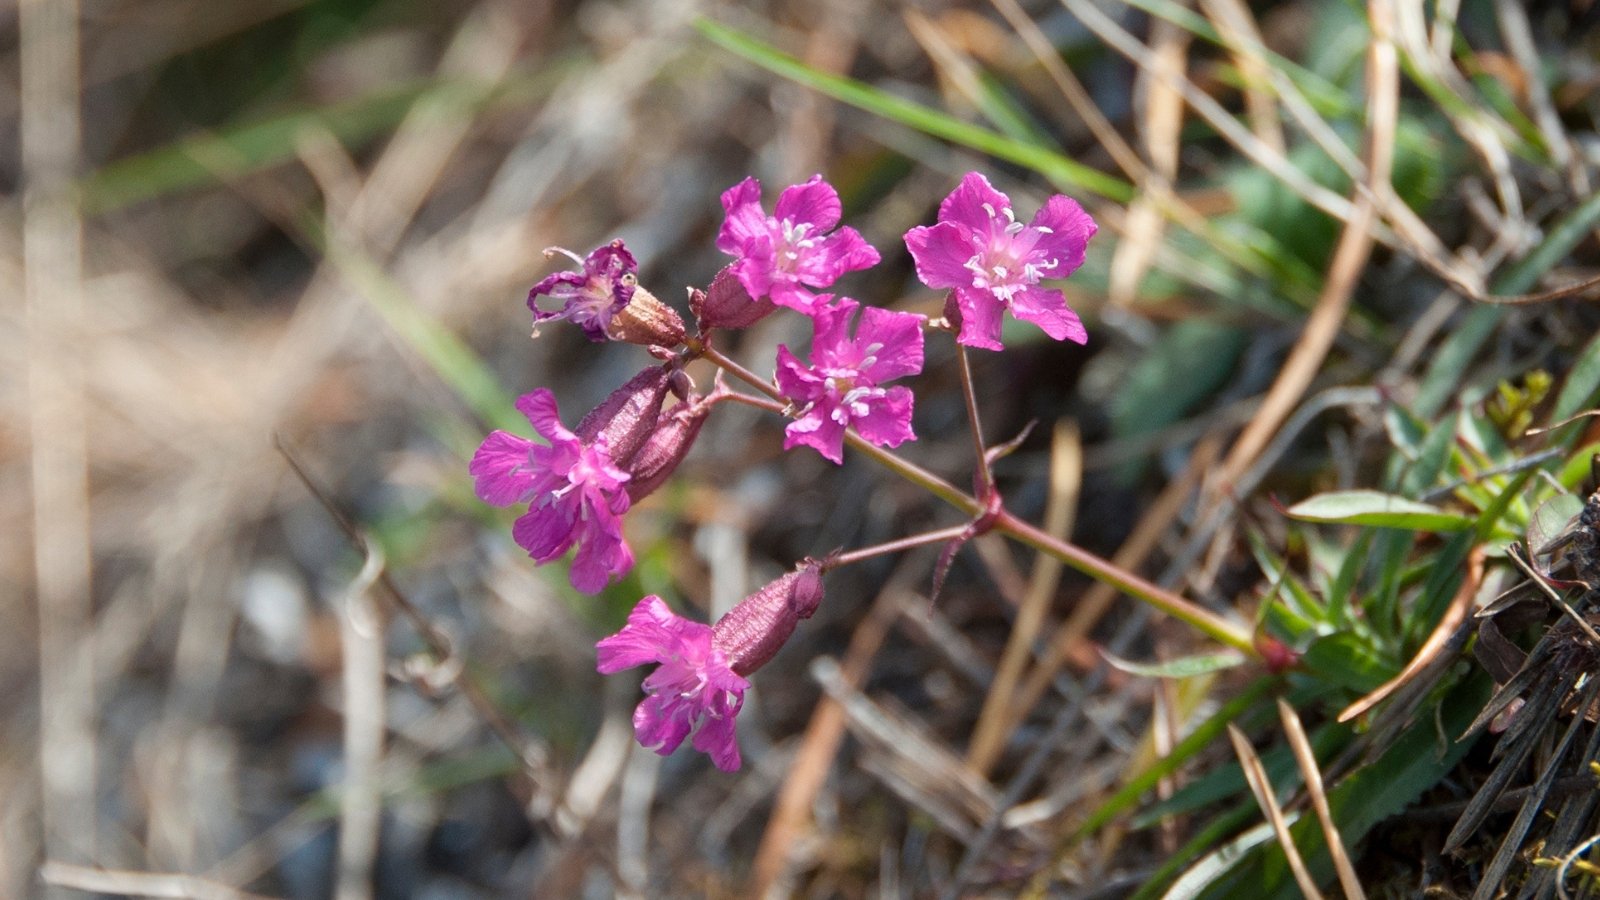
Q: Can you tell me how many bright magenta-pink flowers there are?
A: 5